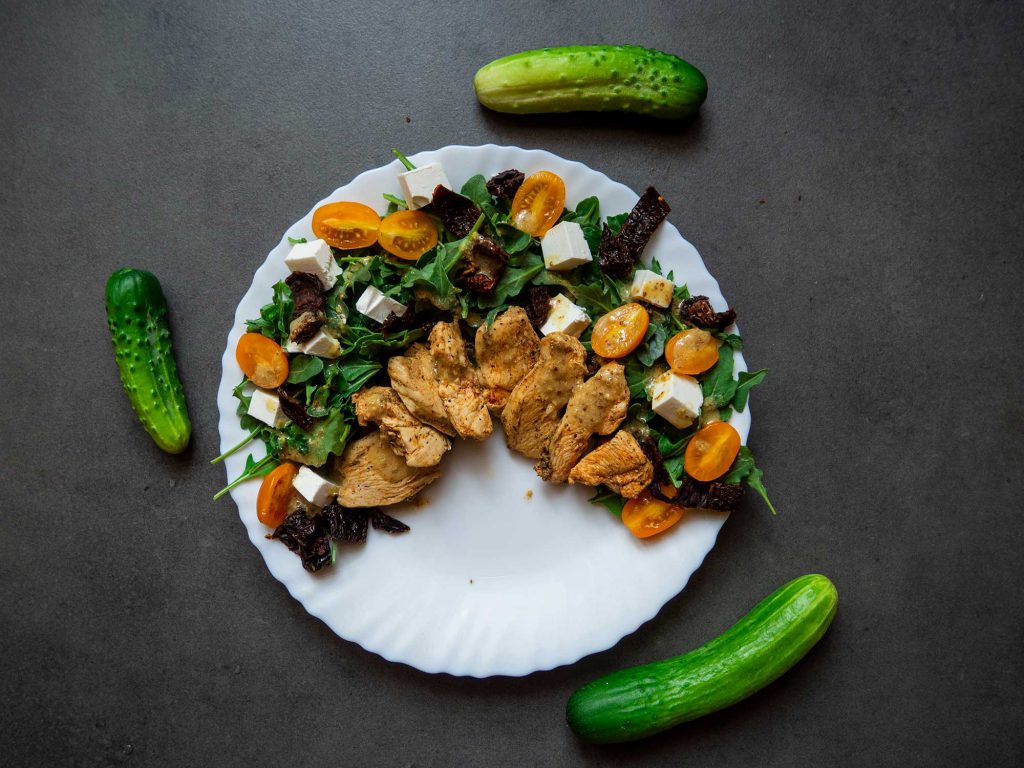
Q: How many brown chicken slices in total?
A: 8